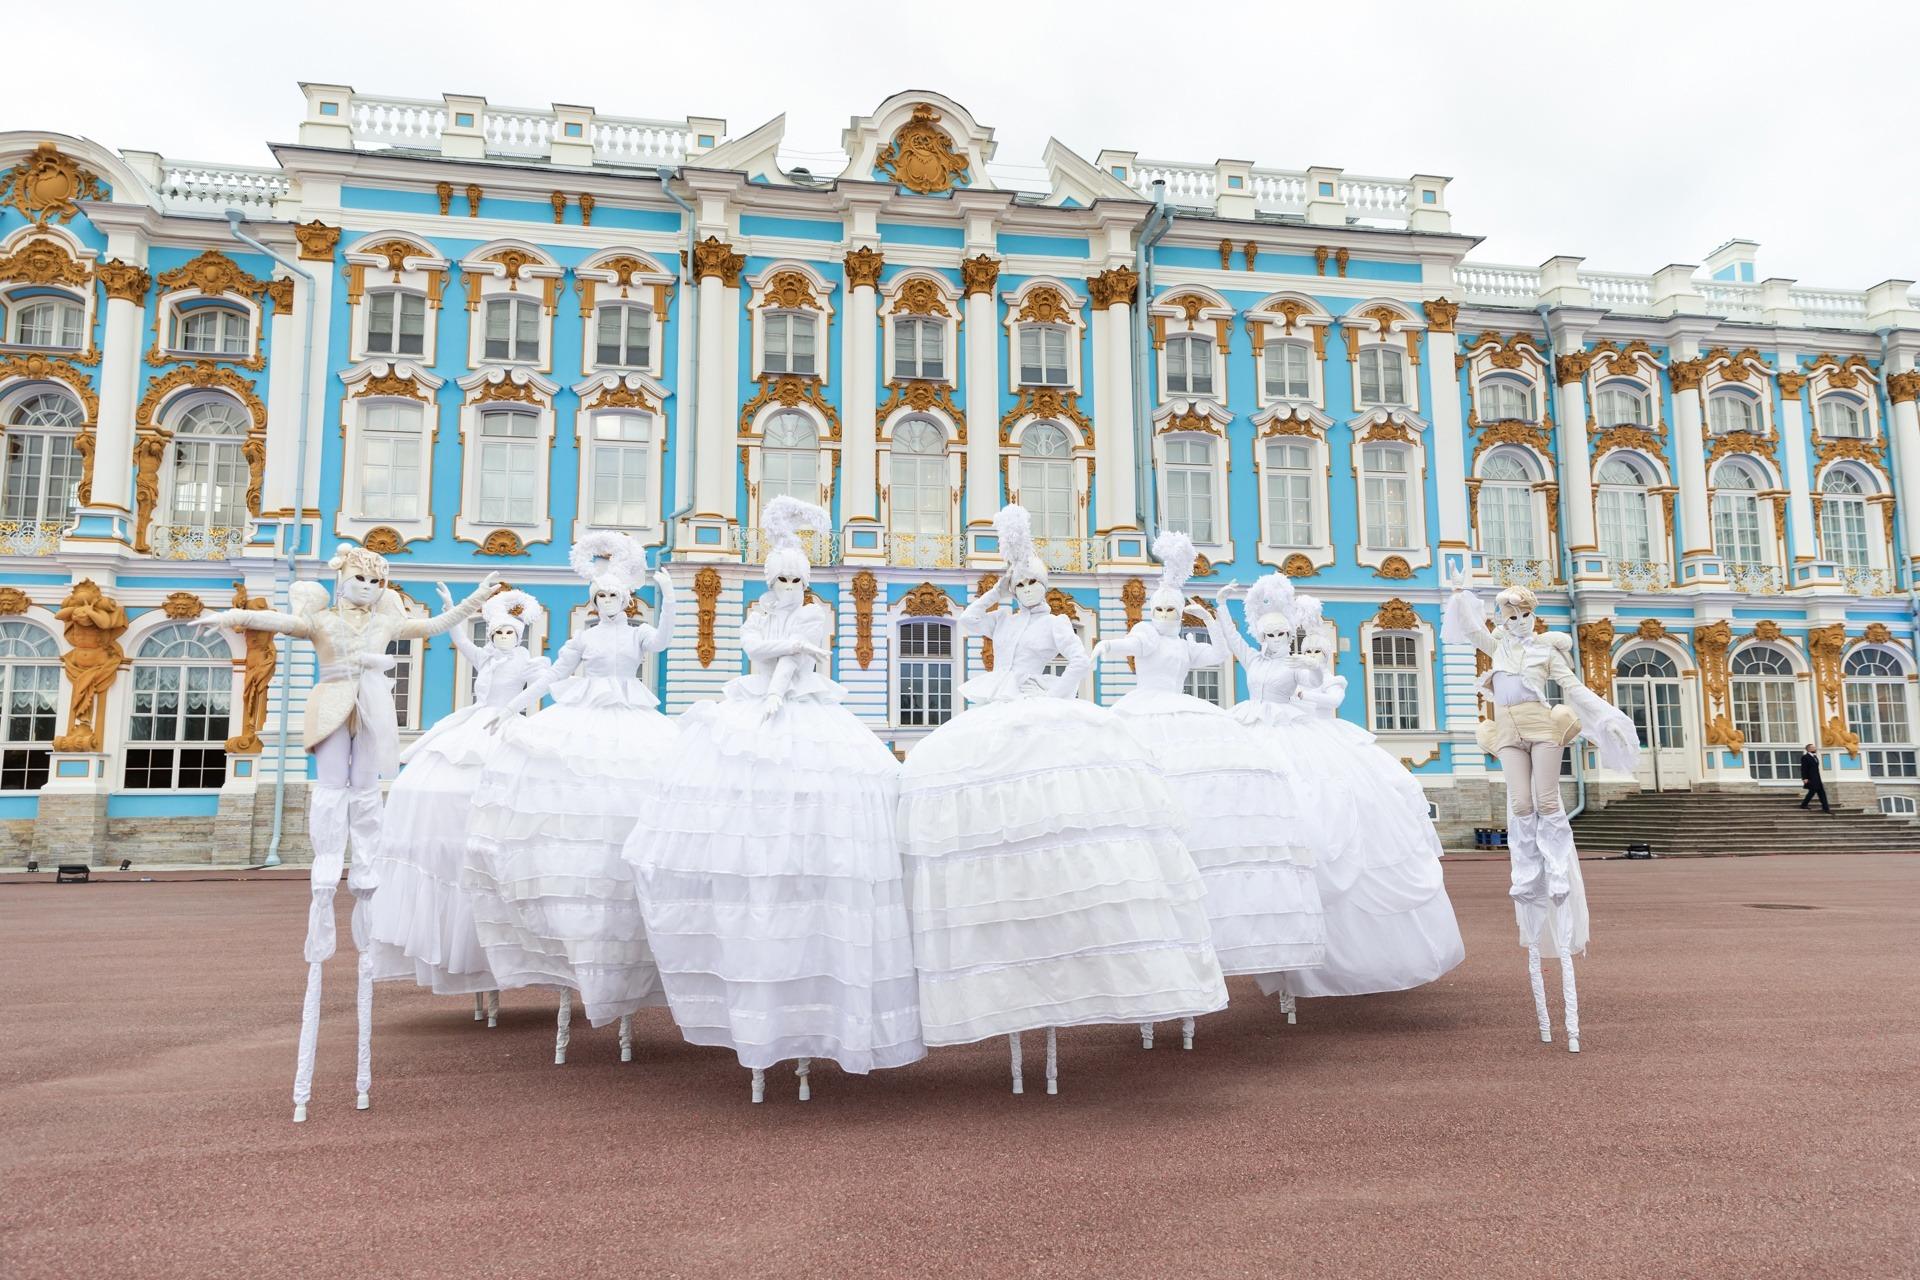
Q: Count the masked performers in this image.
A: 9